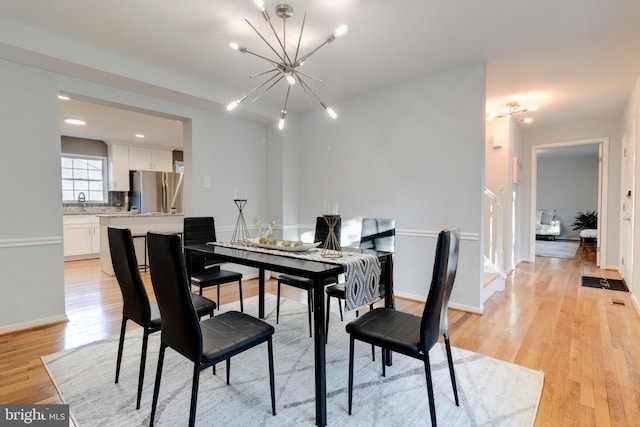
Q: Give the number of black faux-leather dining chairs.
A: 6